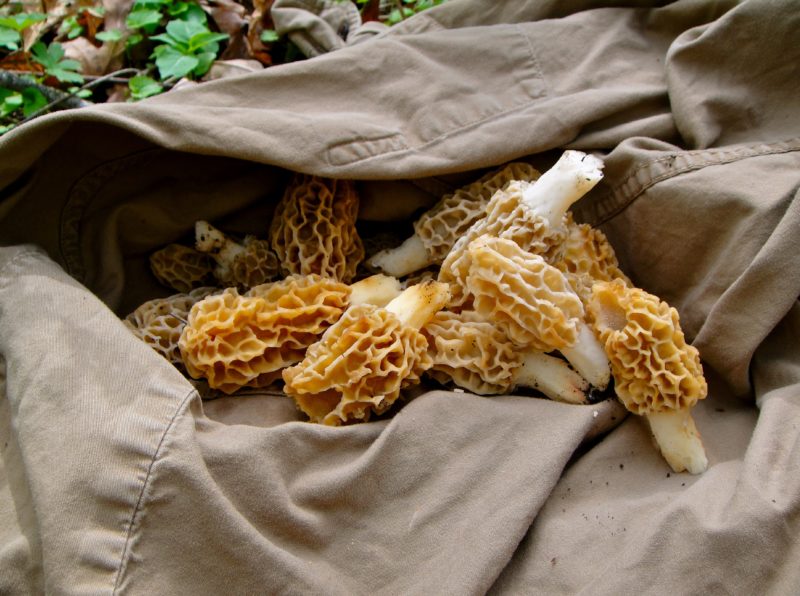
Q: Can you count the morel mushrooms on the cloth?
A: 12